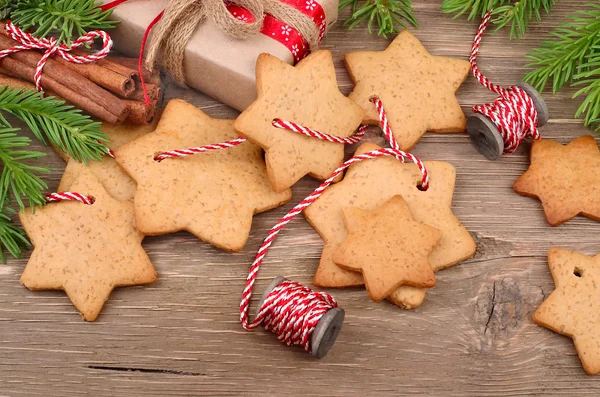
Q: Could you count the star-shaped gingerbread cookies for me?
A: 9